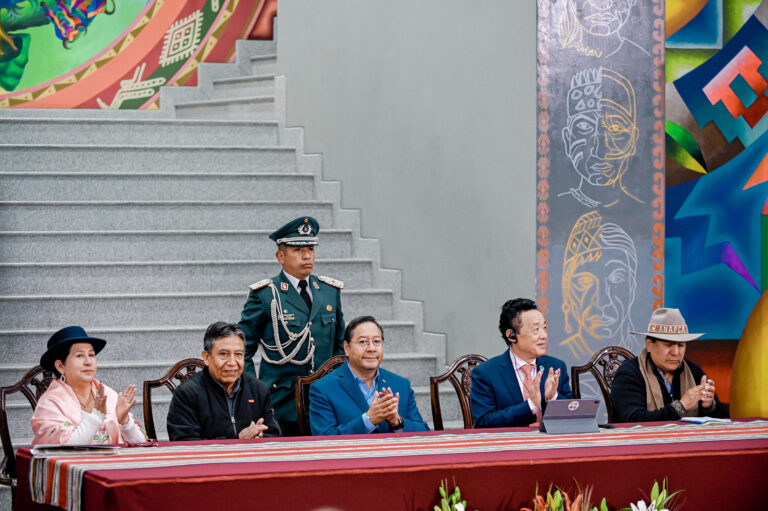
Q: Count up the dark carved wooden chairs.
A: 5